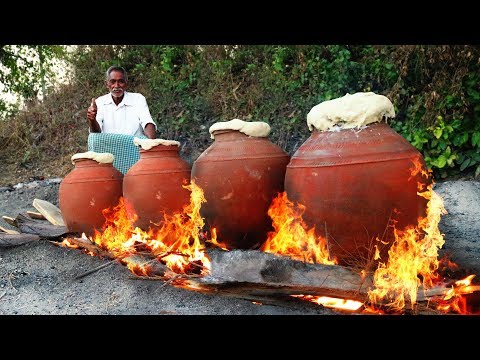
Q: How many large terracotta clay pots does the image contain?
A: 4